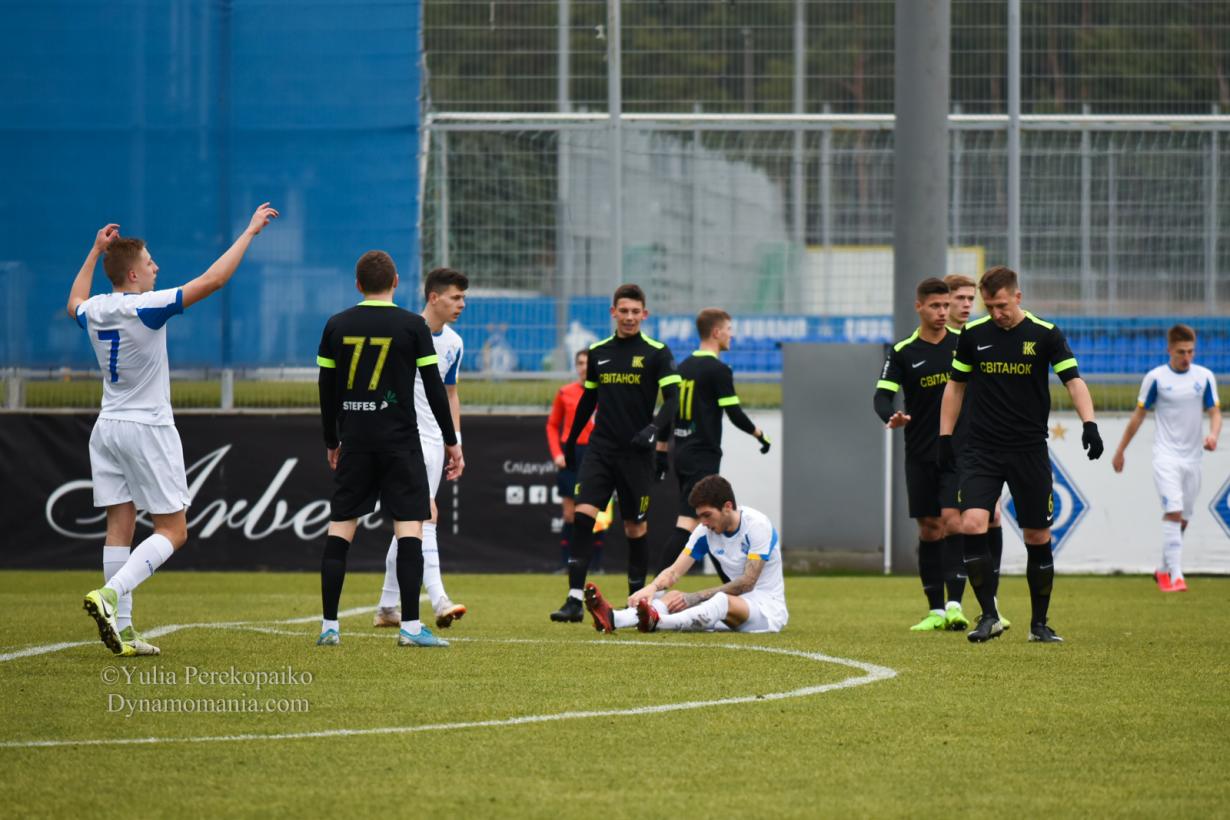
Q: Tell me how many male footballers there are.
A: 10